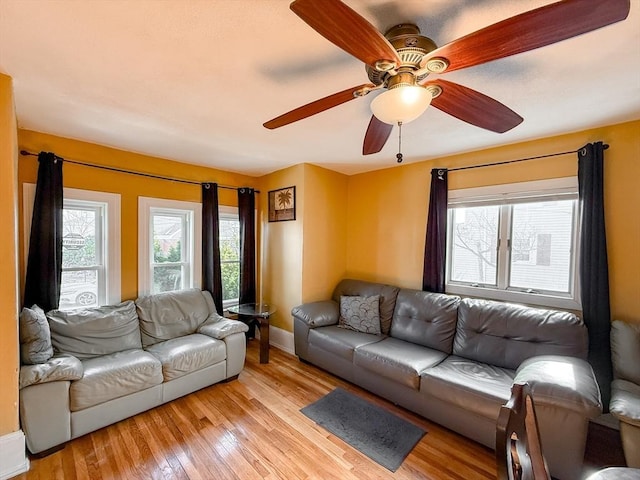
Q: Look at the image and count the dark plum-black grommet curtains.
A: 5